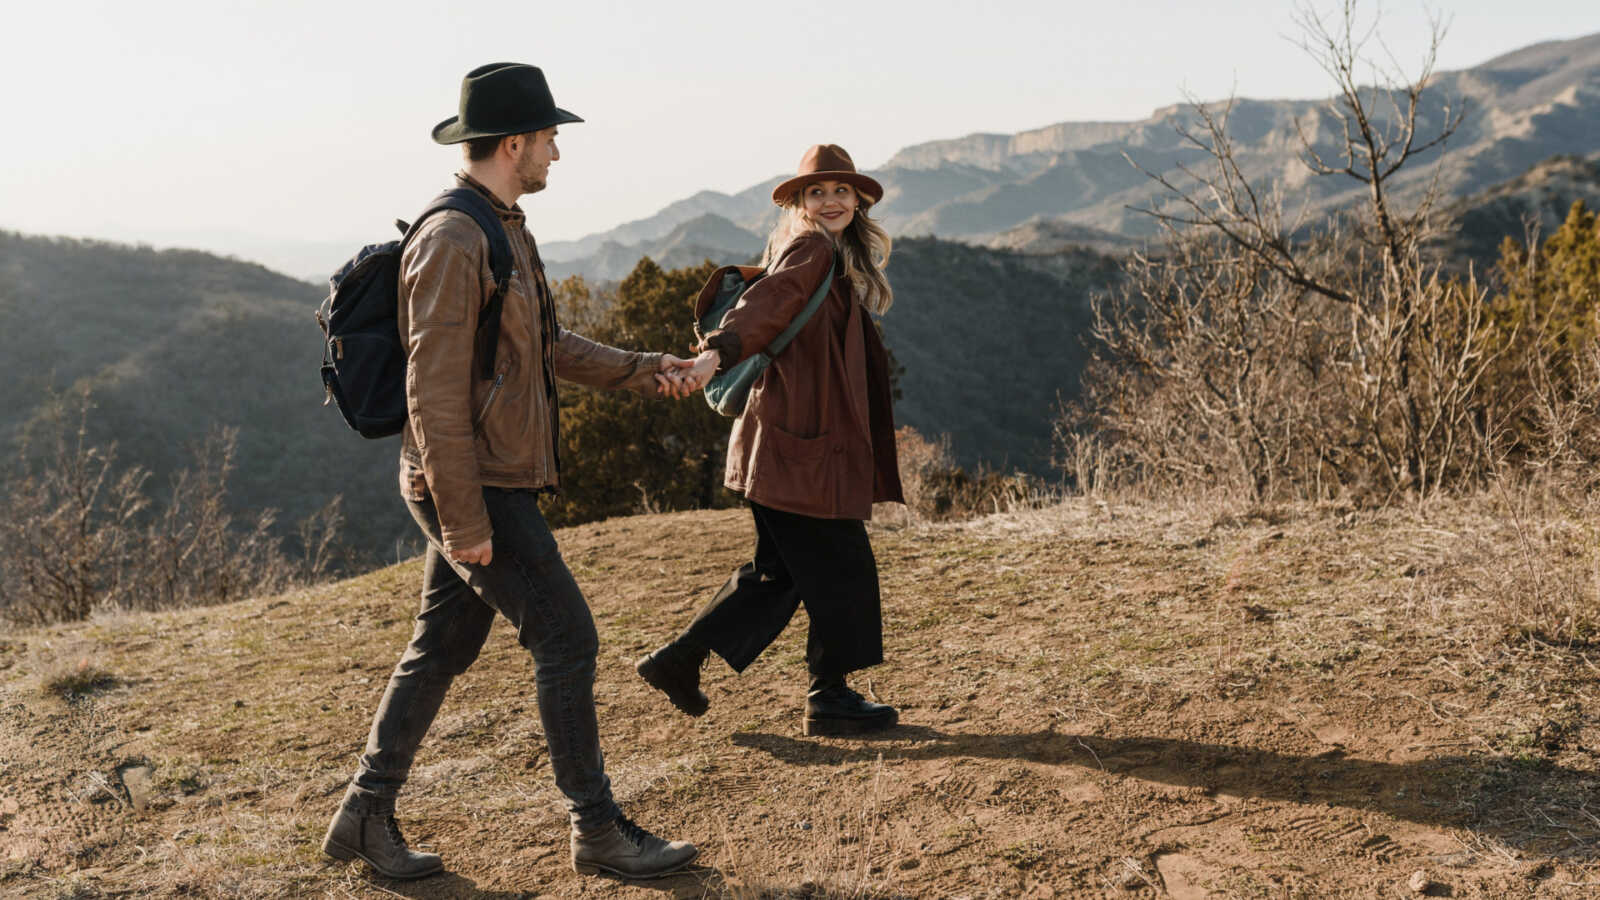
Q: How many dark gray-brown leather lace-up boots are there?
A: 2